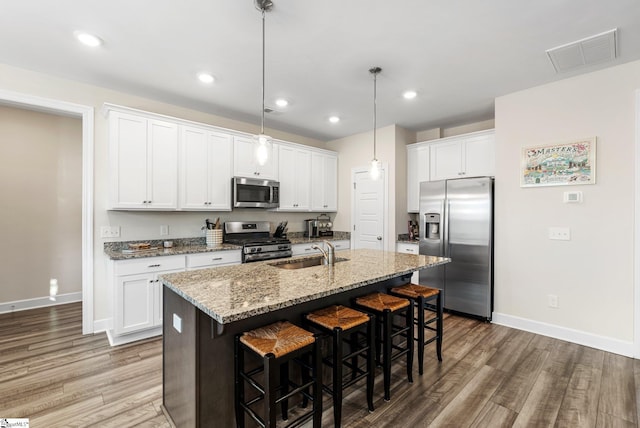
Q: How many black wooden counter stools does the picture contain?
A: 4